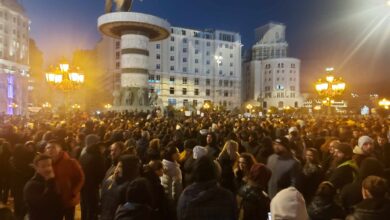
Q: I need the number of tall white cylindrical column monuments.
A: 1